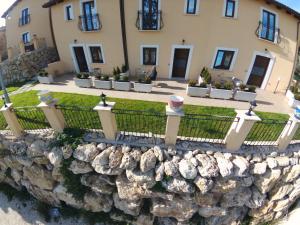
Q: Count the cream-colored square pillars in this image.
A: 6